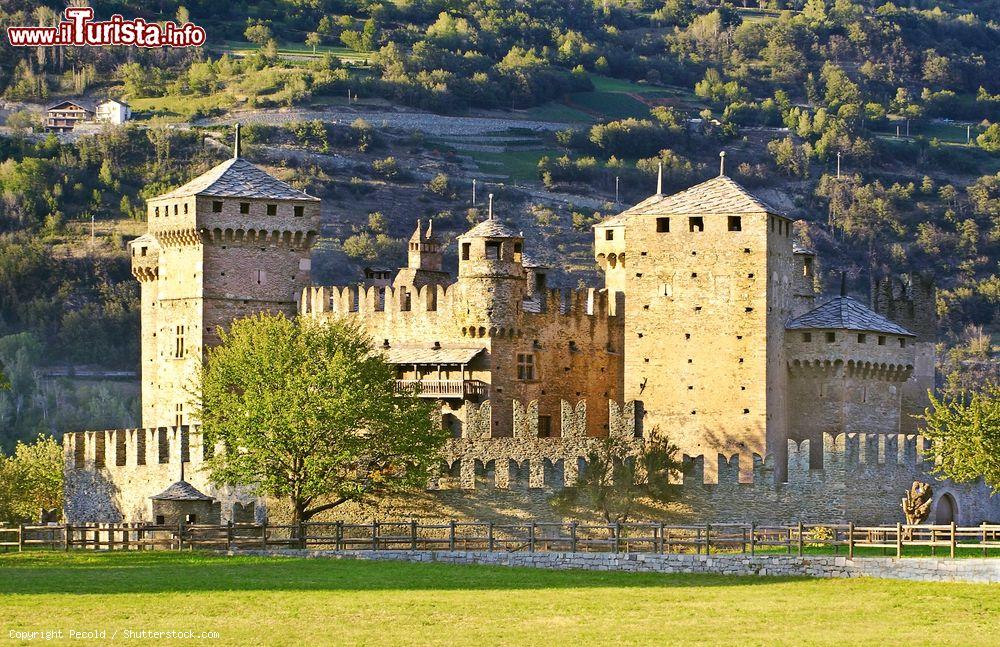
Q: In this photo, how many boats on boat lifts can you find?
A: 0